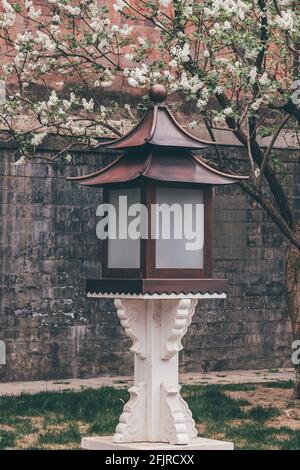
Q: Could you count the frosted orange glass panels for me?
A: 0